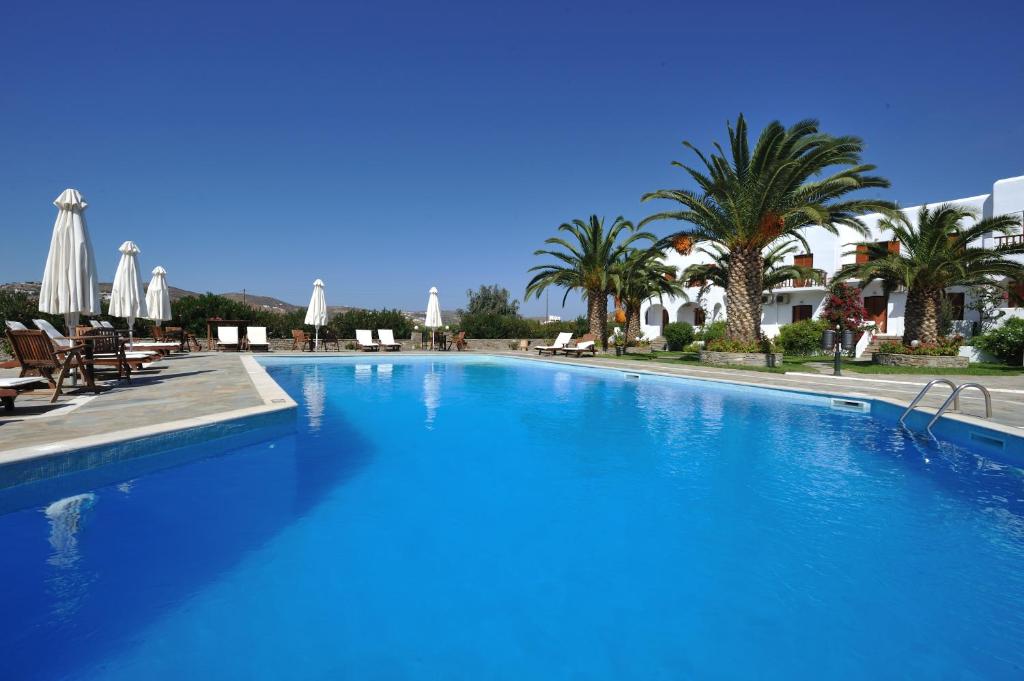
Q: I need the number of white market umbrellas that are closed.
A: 5